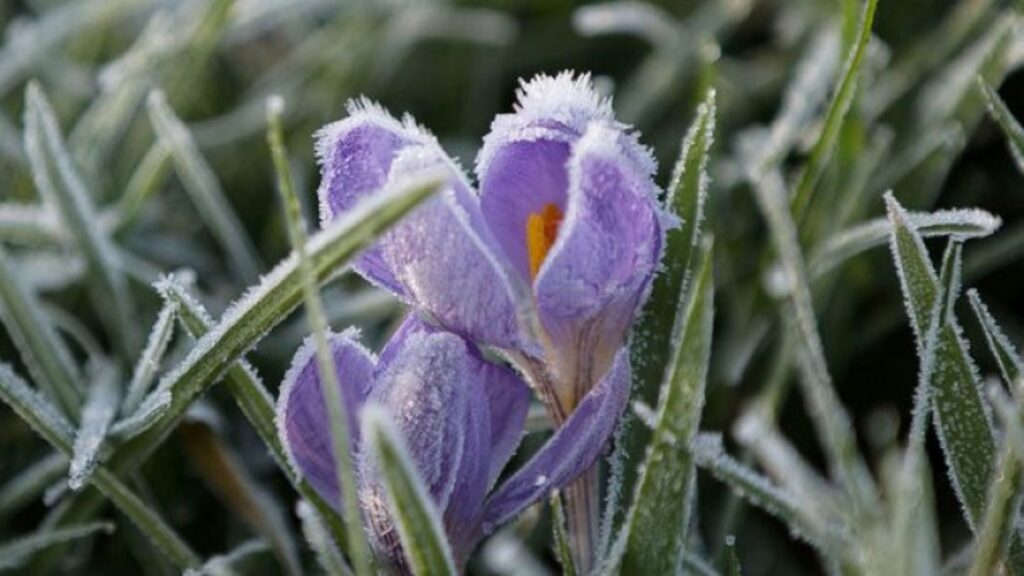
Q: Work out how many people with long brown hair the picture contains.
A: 0